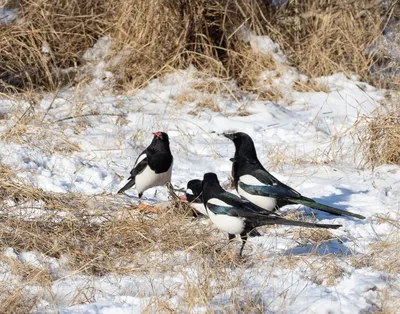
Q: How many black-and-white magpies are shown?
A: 4